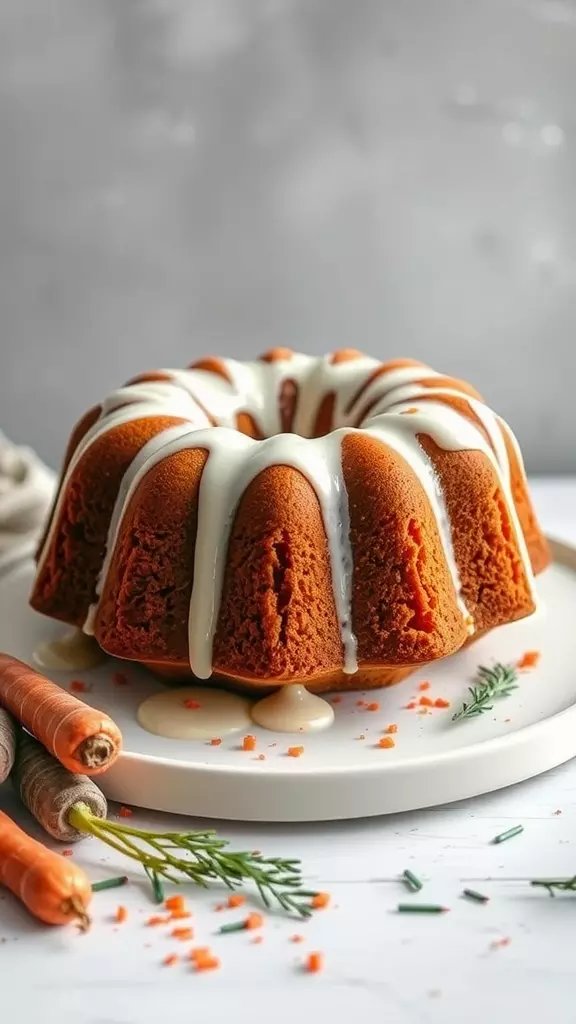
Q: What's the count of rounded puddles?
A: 3